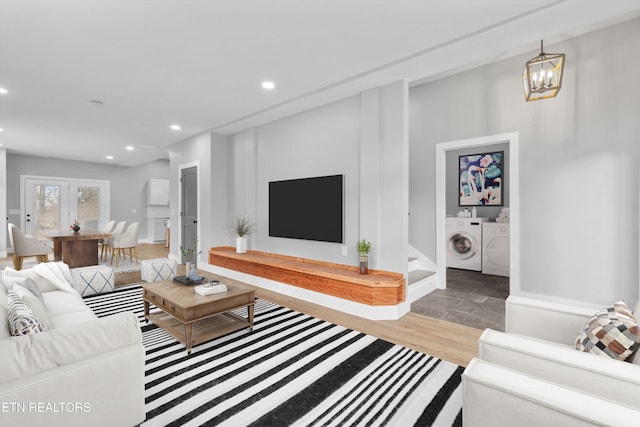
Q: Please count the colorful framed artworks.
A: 1